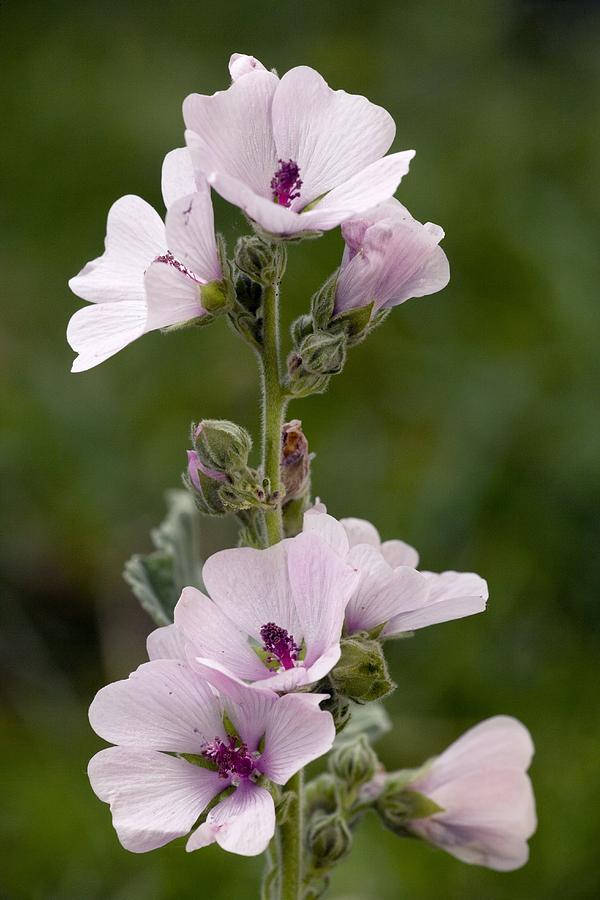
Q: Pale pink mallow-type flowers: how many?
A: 7